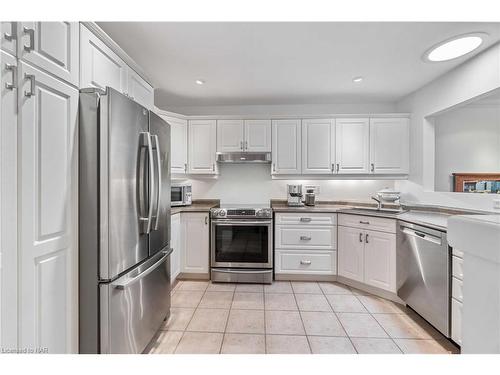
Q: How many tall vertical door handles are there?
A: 2